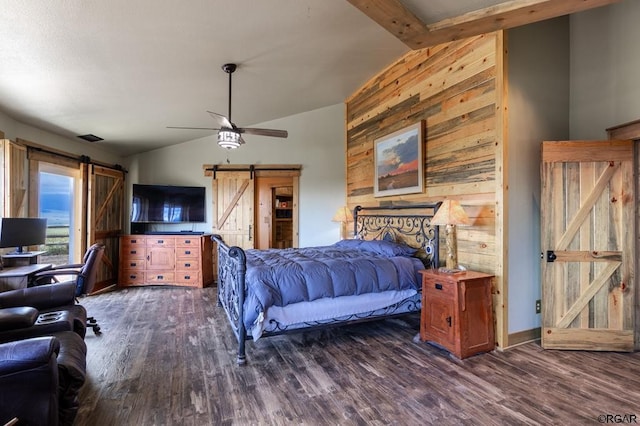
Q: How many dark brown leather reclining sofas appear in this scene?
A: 1